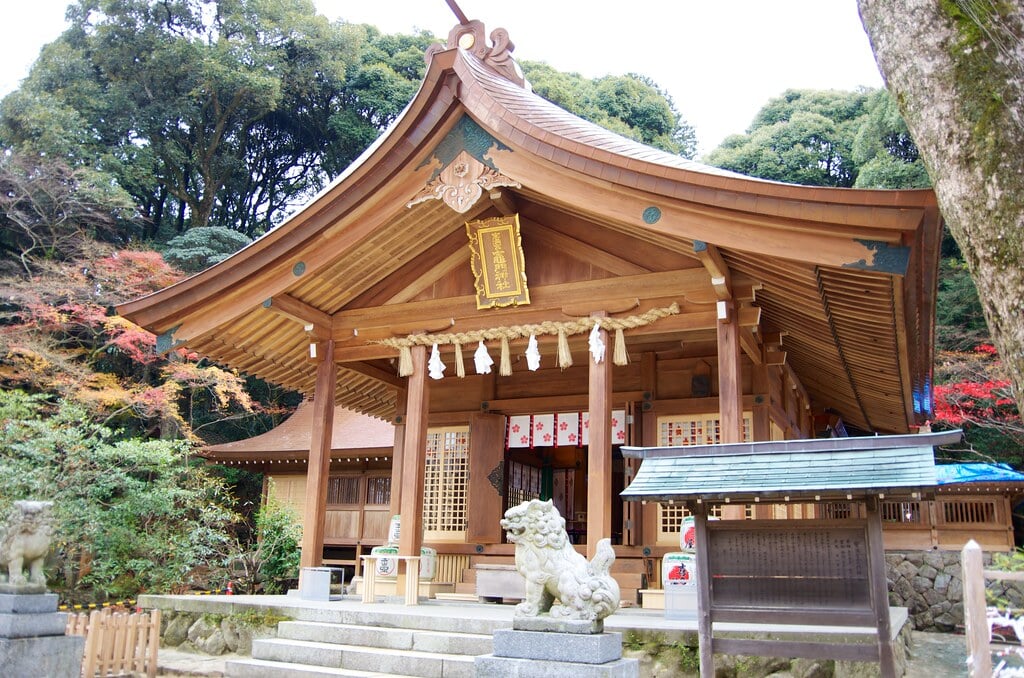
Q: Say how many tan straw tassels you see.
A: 5